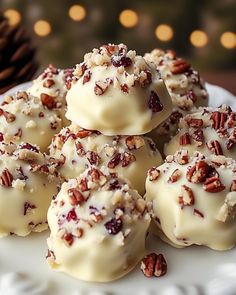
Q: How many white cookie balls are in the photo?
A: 9